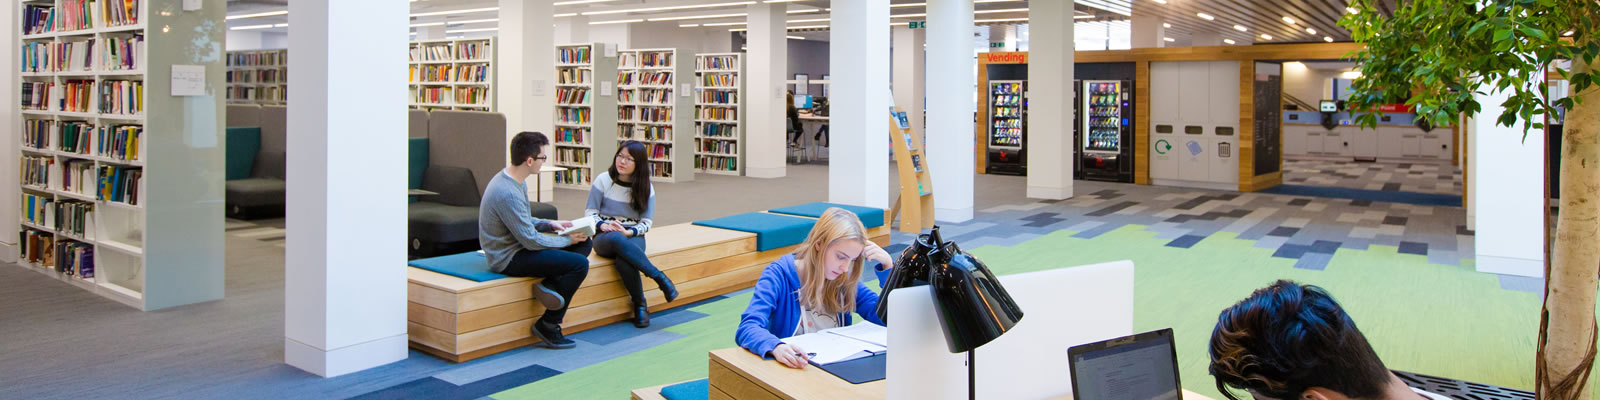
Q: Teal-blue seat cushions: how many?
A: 4